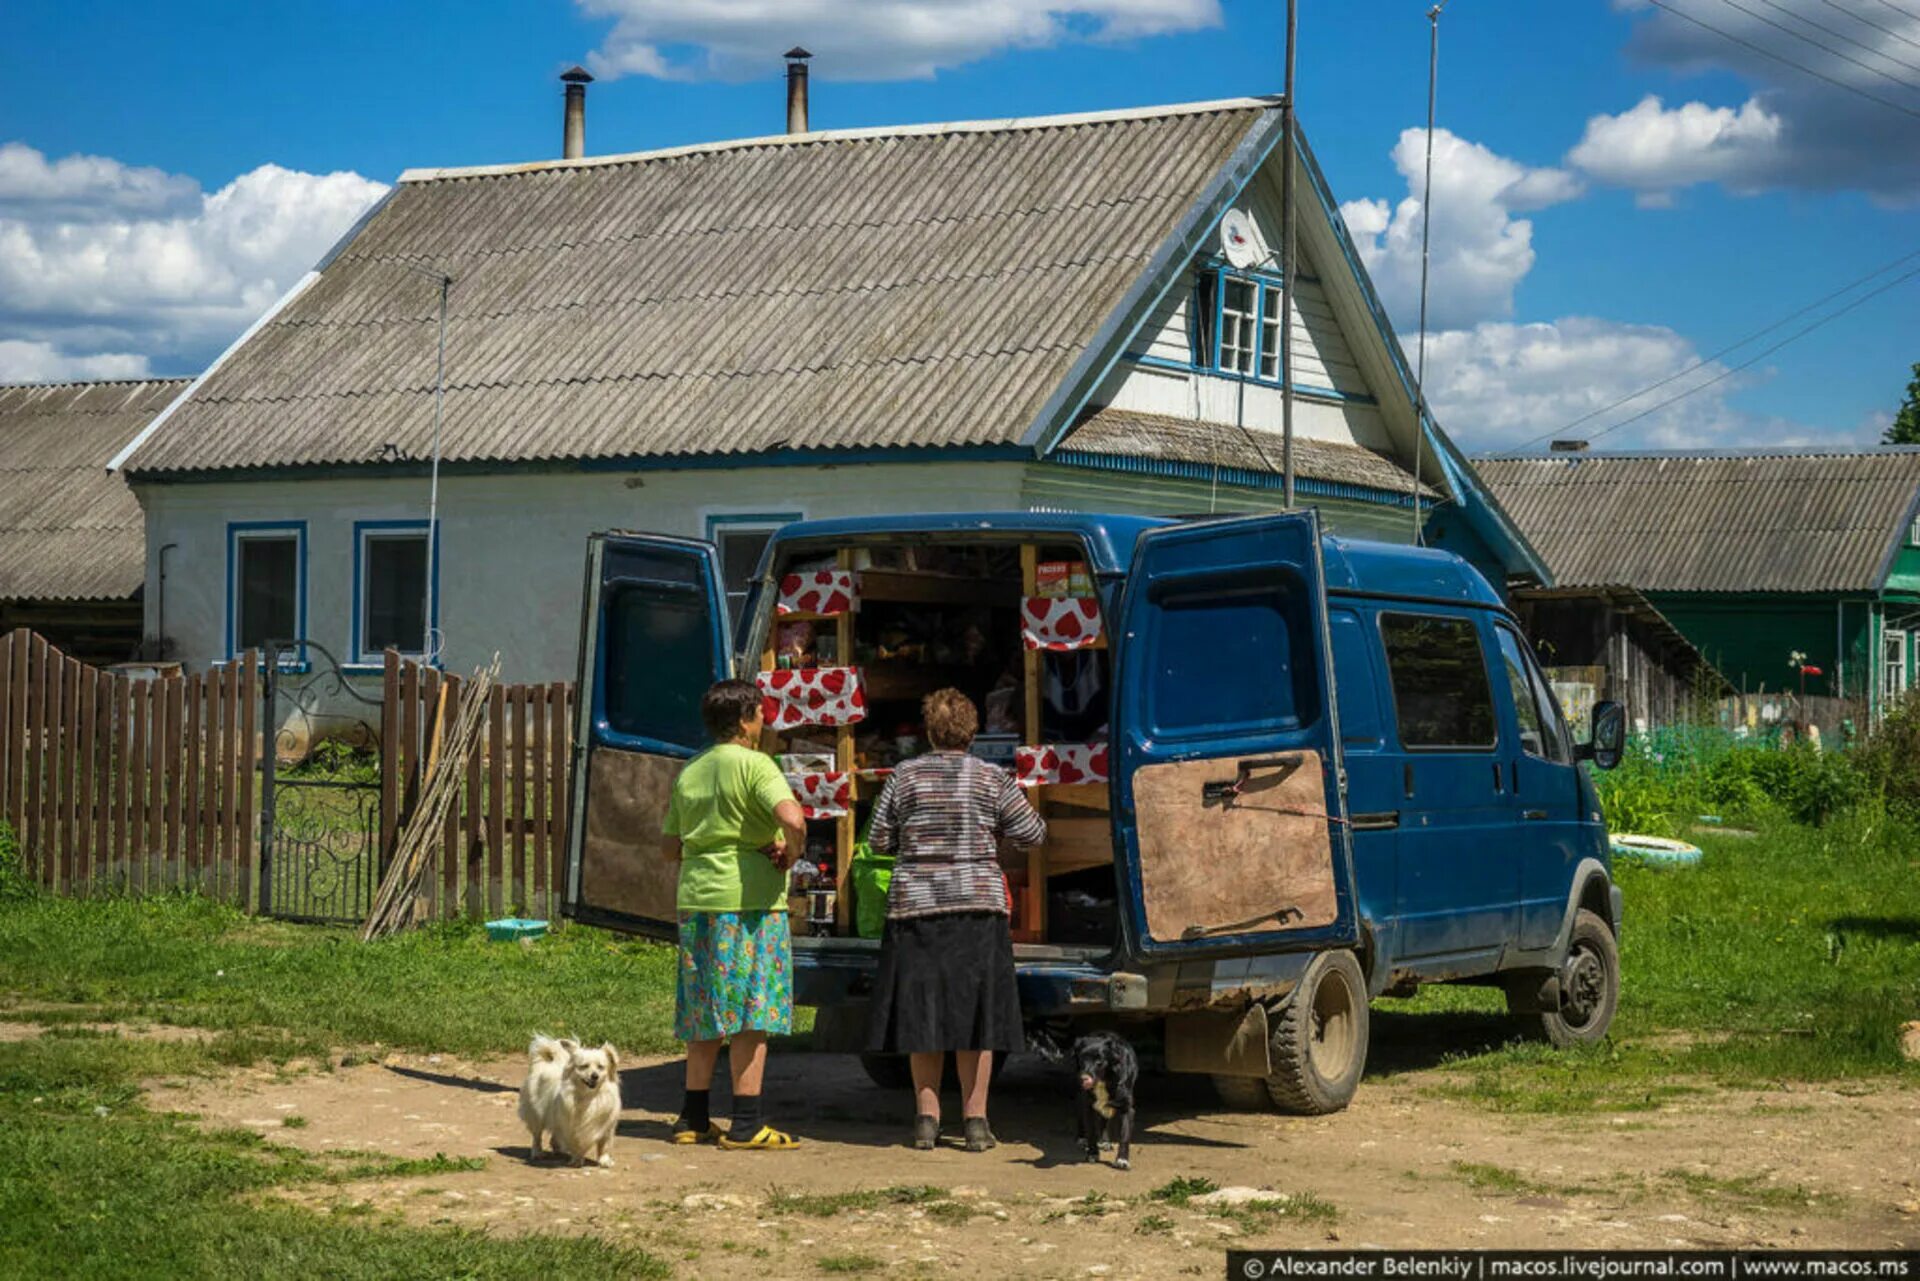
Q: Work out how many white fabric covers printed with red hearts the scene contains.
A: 5